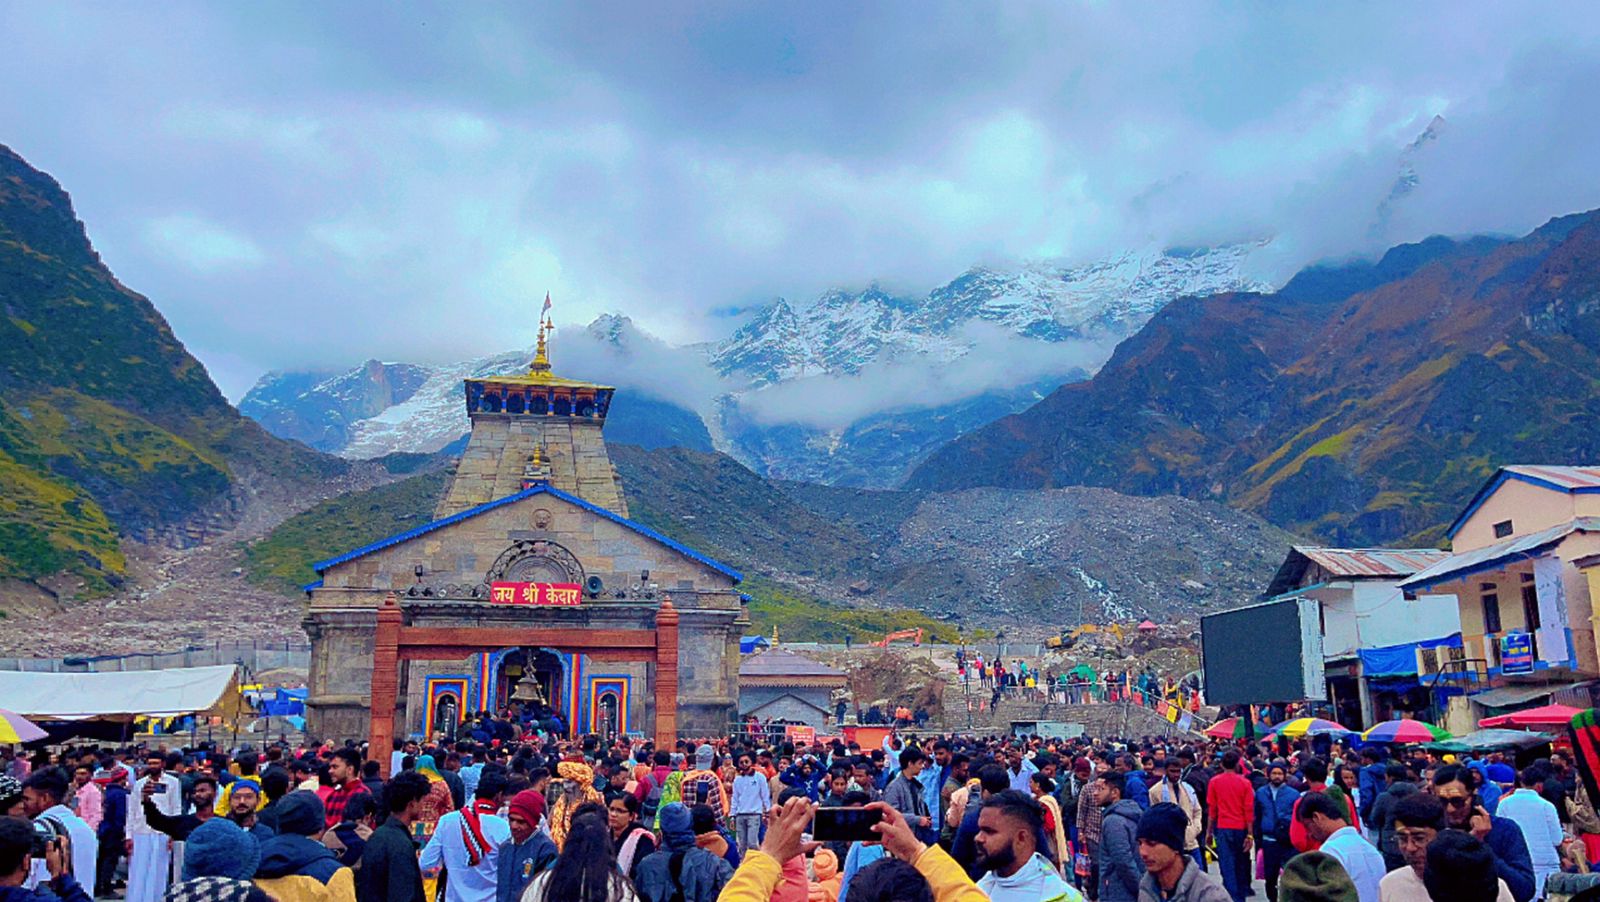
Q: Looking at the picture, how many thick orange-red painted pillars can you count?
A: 2